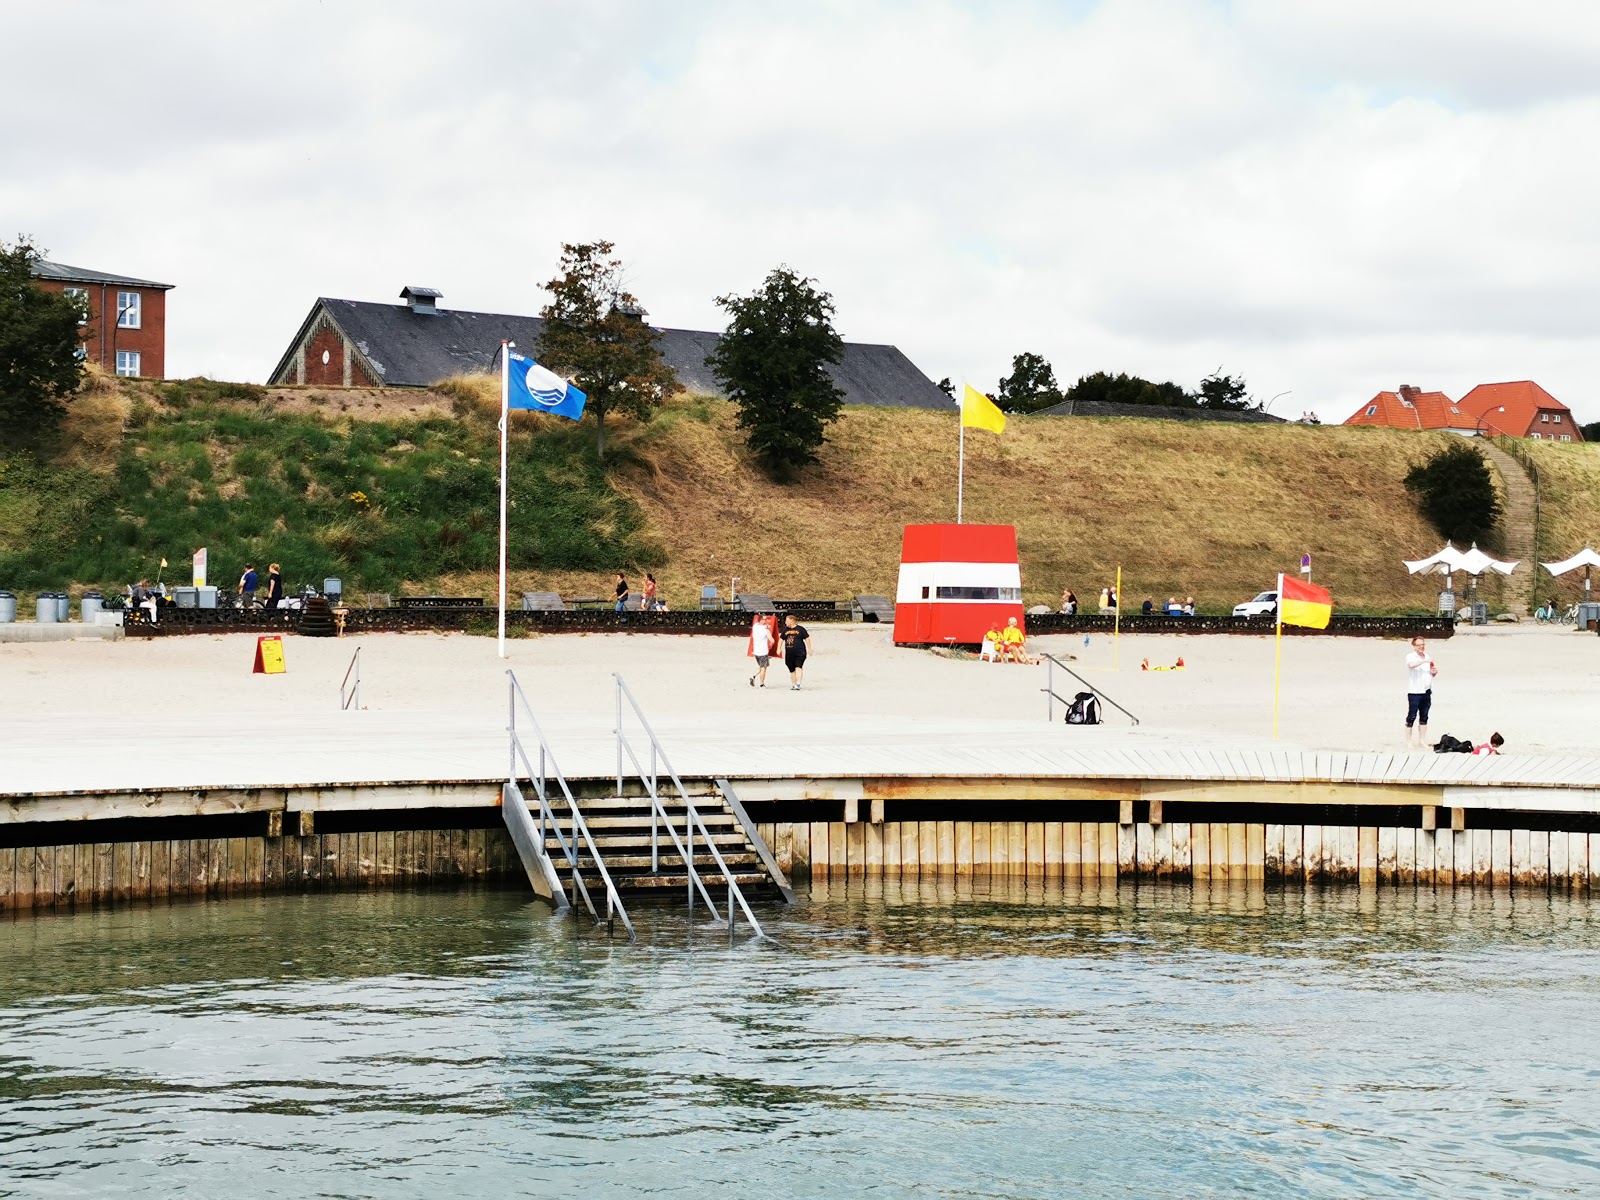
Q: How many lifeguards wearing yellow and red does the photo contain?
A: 2